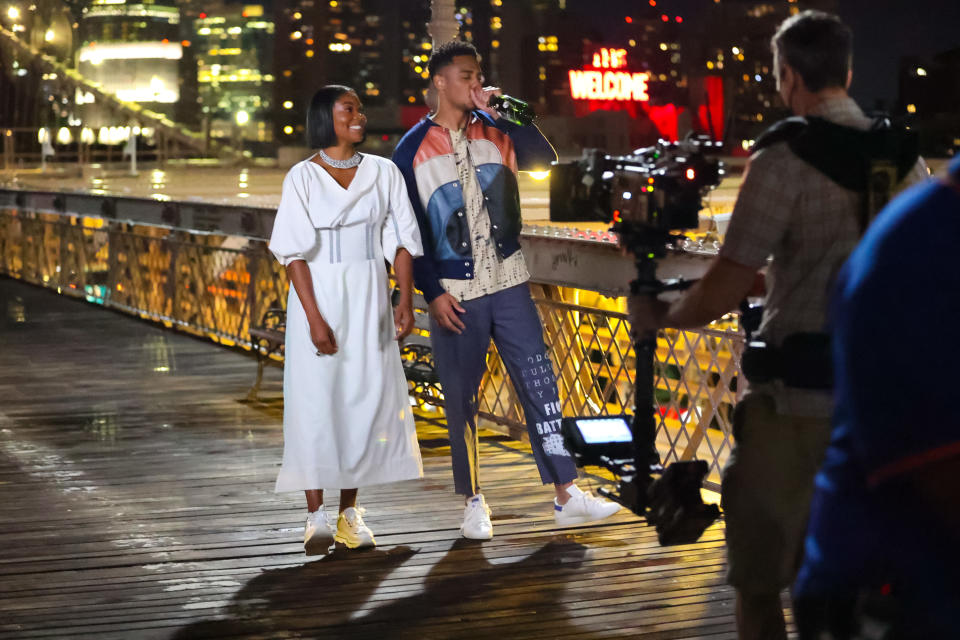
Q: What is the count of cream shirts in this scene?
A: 1